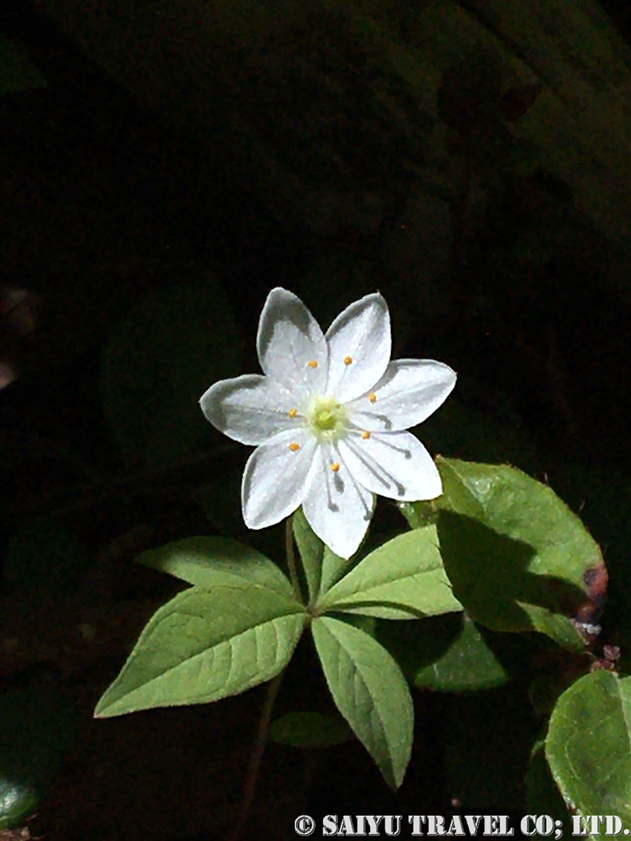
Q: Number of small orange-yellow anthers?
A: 7